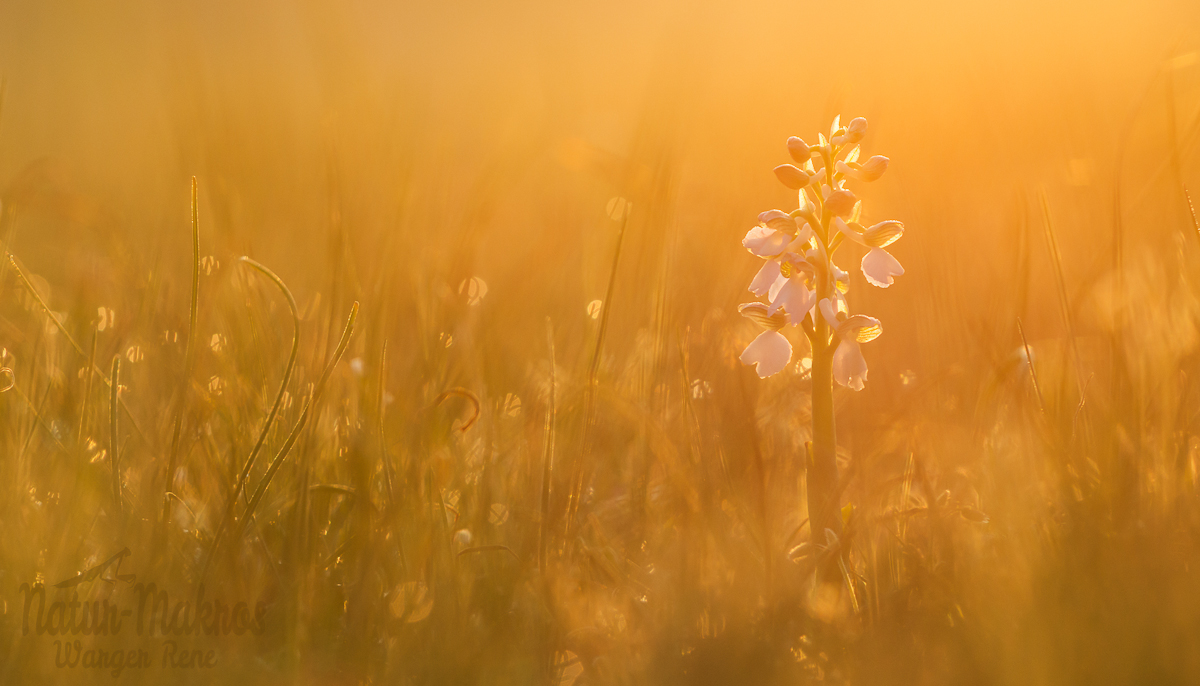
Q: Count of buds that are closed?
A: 5